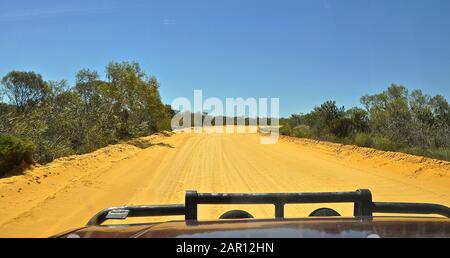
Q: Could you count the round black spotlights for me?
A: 2